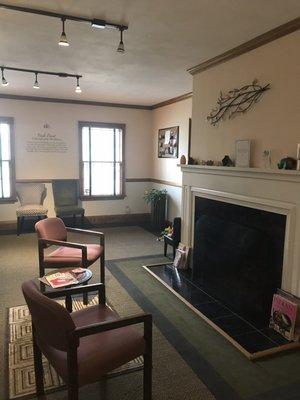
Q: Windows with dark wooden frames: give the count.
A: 2